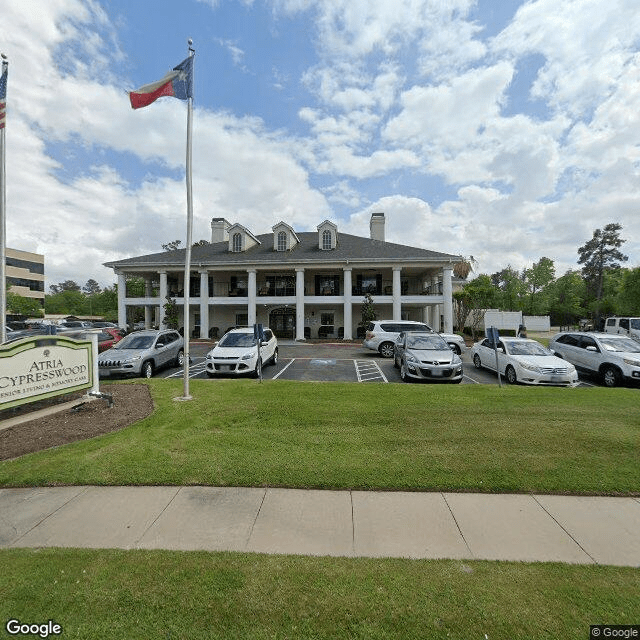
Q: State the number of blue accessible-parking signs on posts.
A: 2